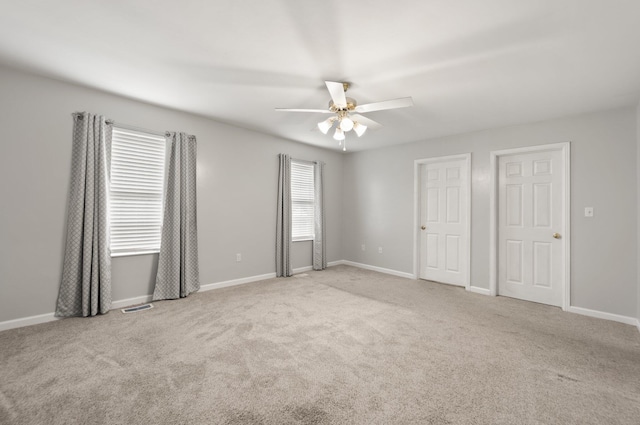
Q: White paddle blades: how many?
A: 5